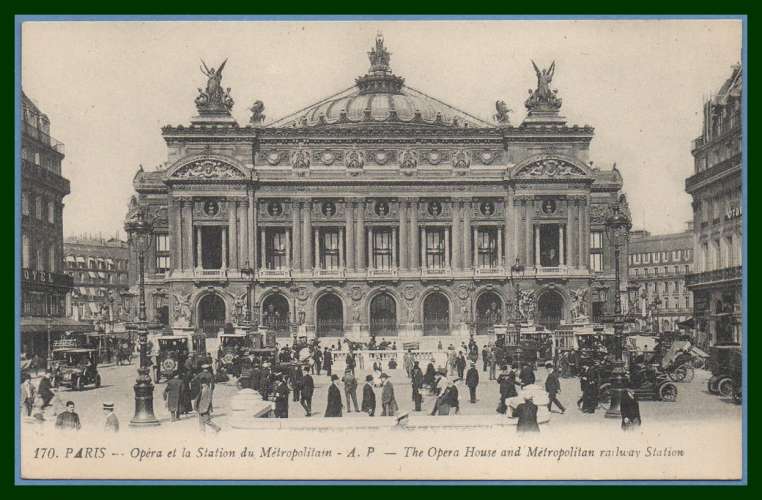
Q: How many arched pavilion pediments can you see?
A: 2